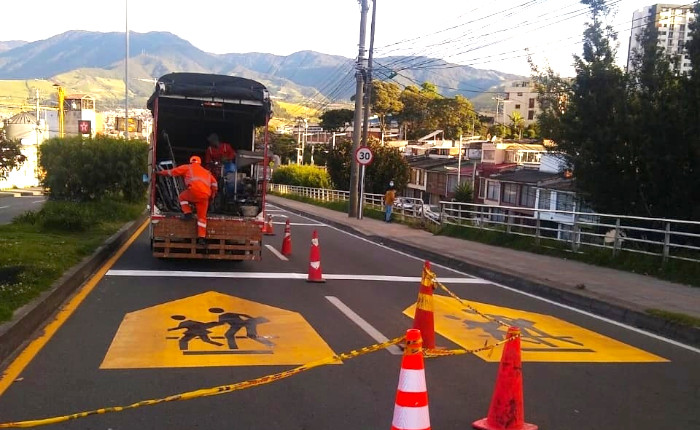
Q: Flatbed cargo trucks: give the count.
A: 1